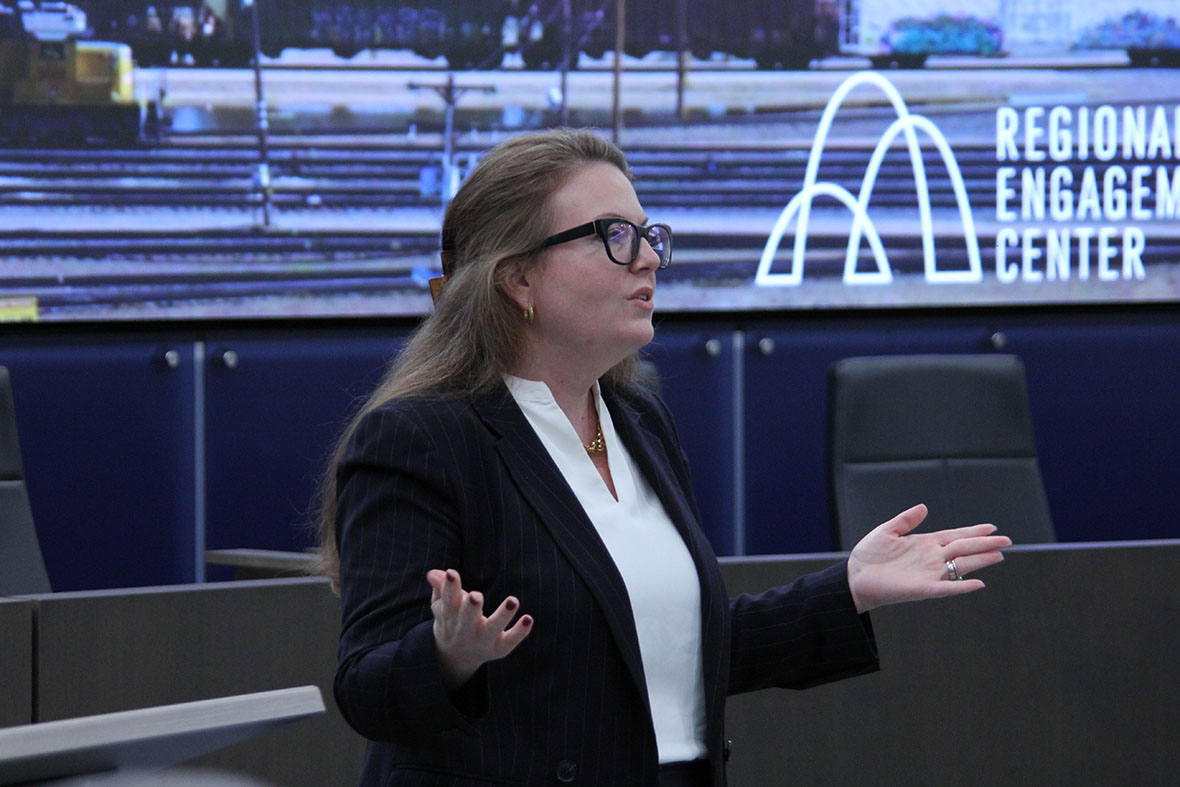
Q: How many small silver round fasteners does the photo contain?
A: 5